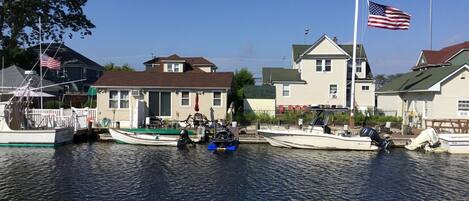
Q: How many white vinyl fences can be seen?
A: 1